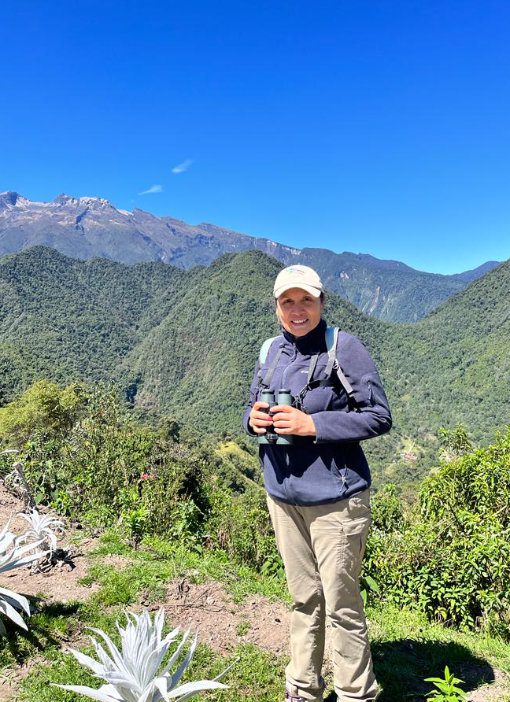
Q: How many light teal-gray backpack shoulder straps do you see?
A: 2